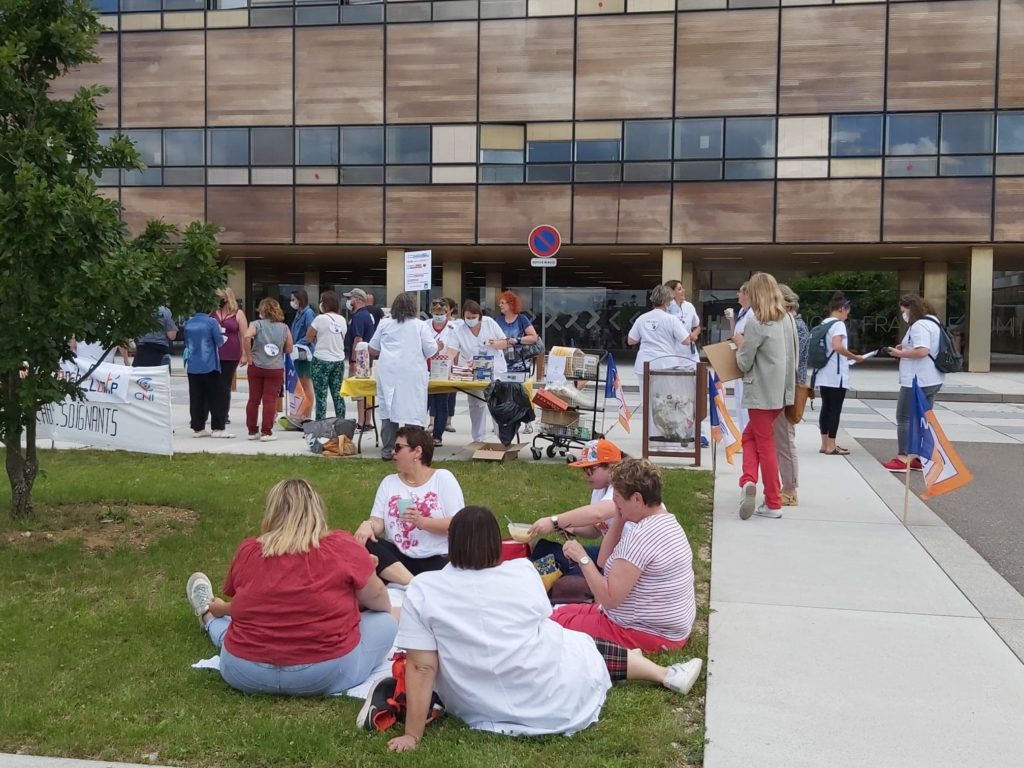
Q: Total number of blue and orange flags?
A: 4